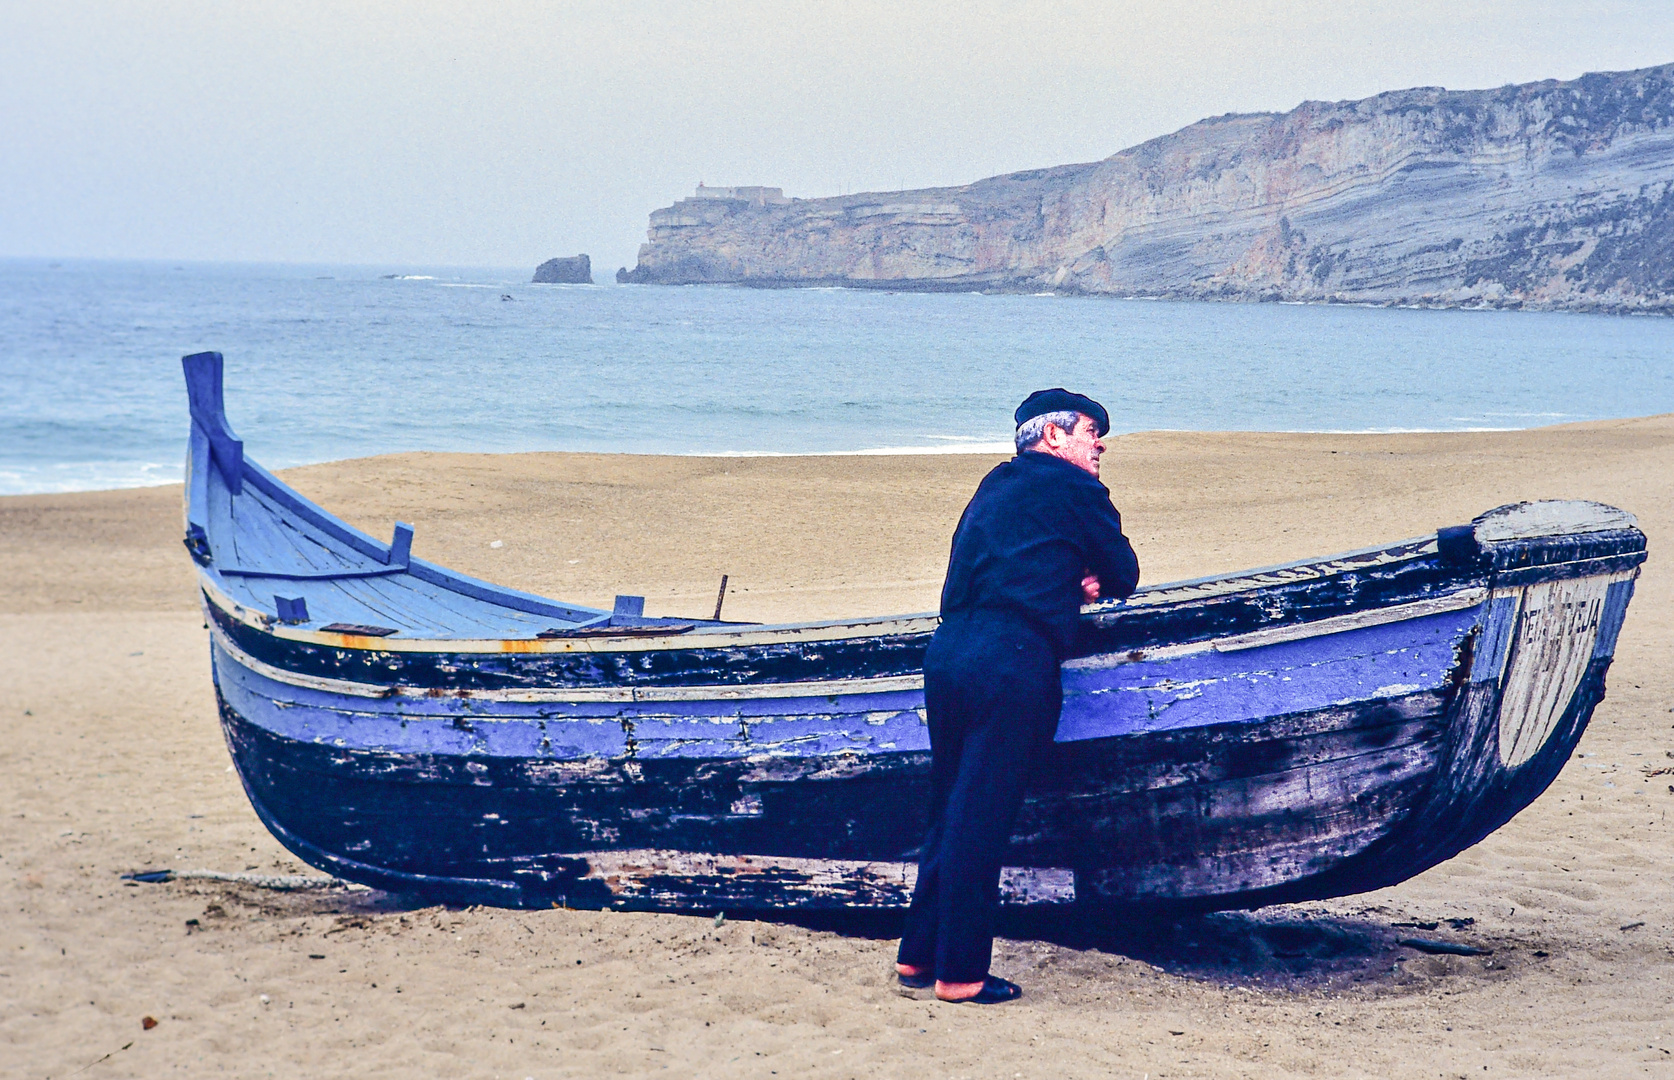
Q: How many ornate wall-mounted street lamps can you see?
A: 0